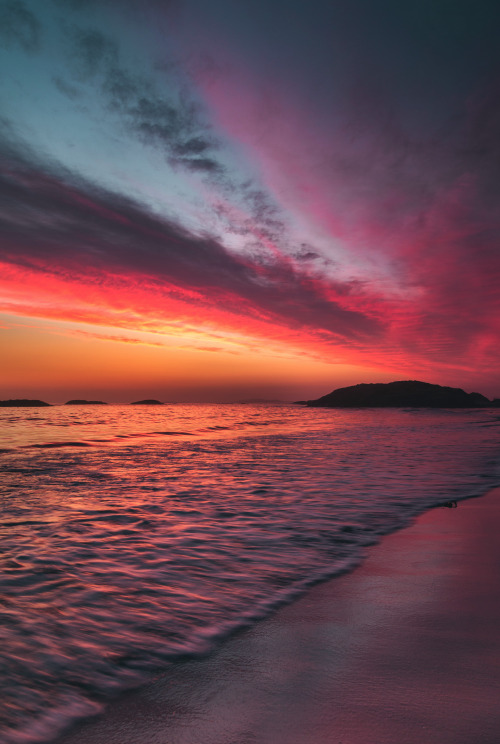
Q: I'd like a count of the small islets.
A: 3